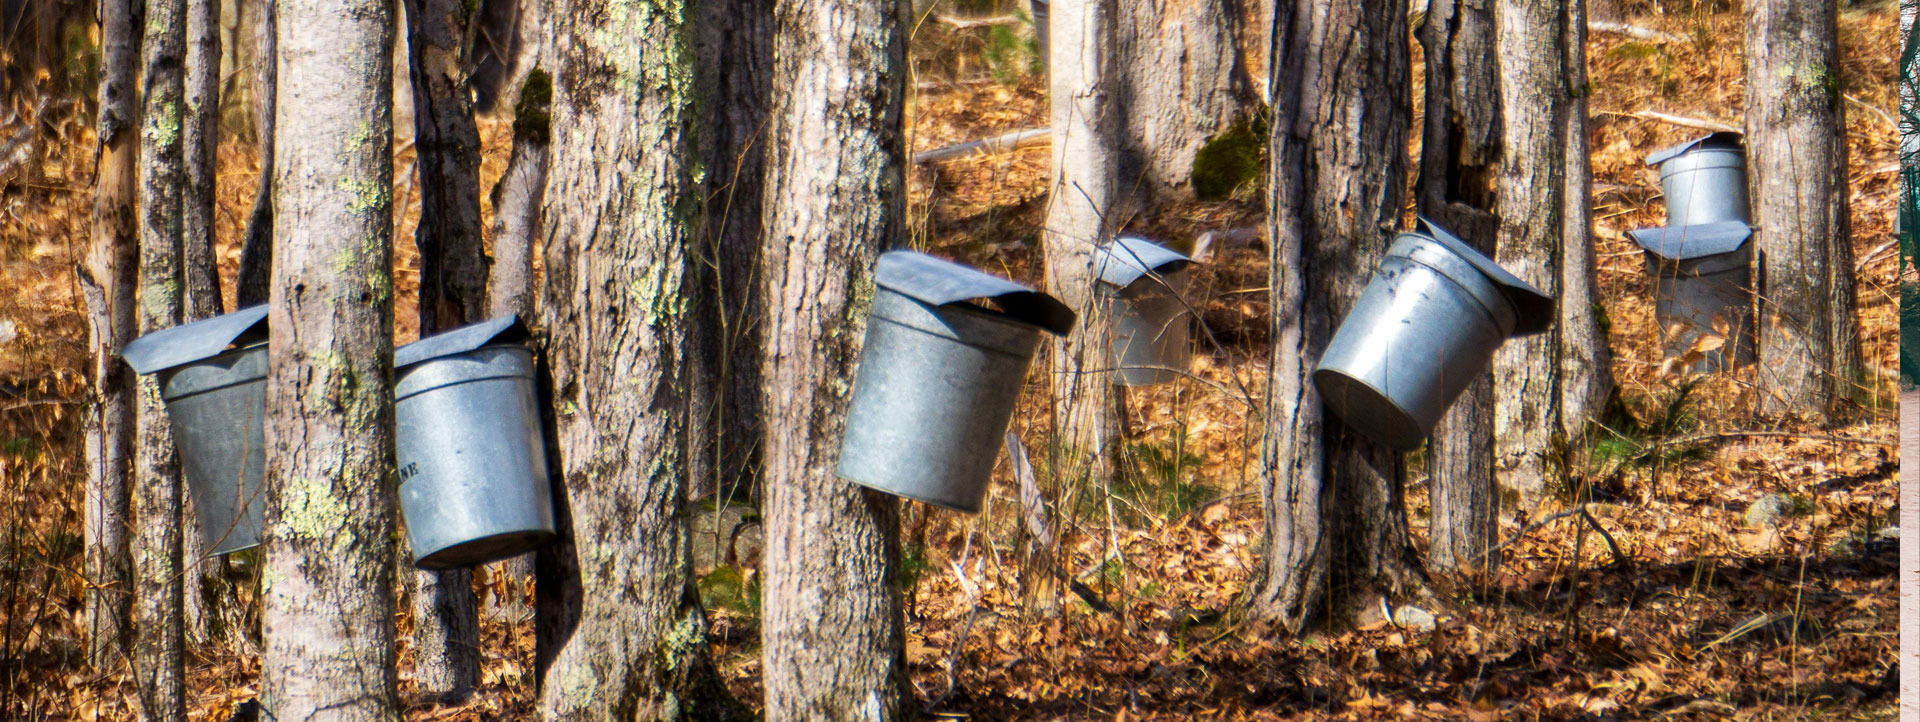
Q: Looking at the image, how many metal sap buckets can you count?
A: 7